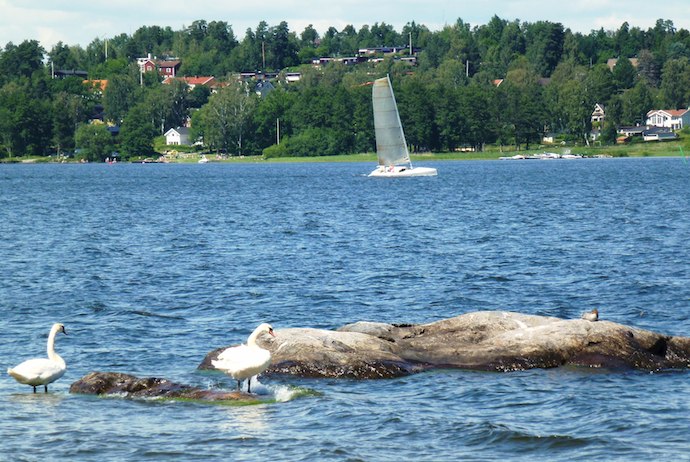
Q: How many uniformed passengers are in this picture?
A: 0